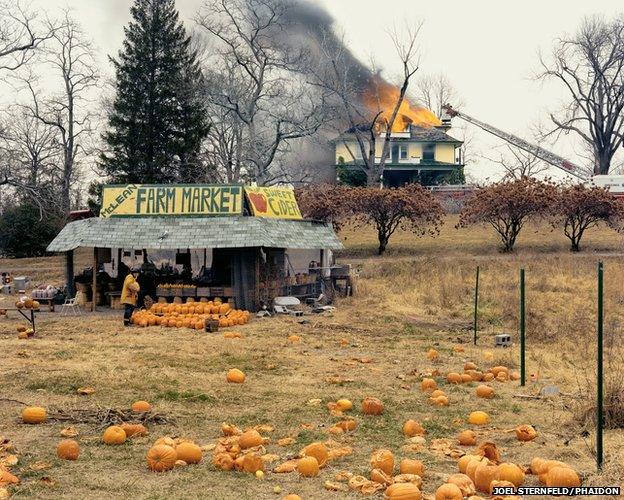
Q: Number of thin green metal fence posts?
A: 3